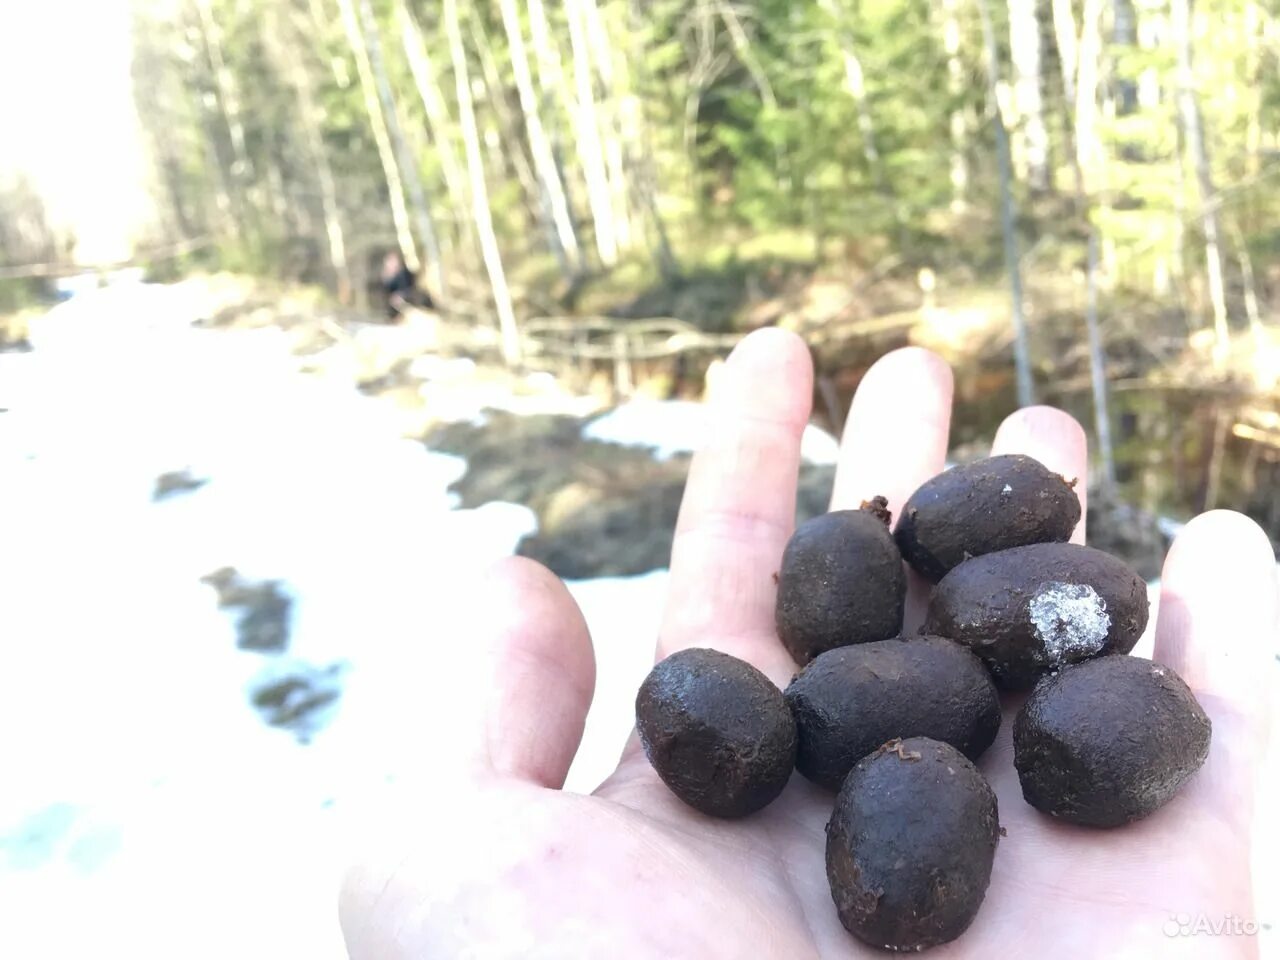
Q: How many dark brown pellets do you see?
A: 7